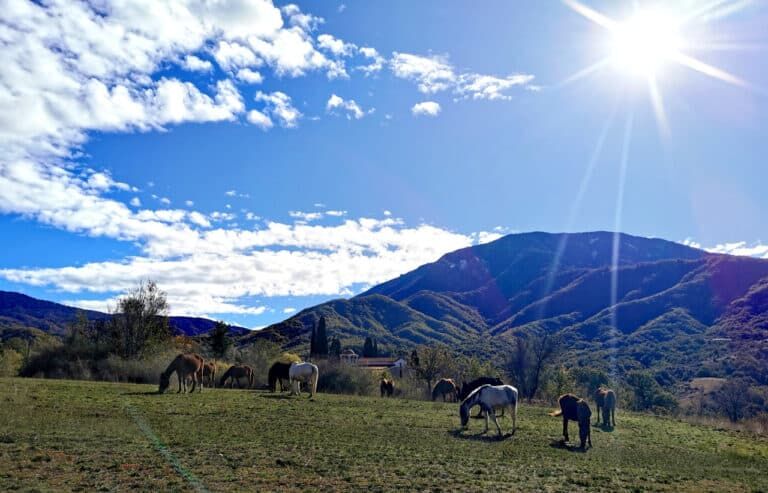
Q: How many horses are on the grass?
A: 11